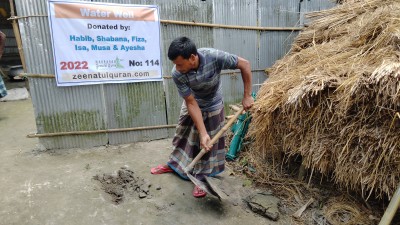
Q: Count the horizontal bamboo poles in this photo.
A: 3